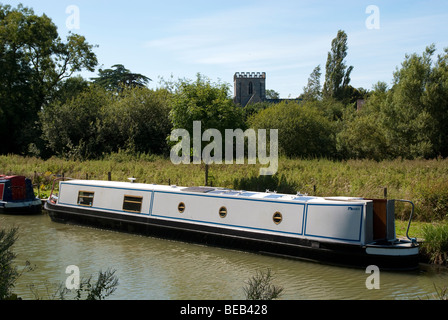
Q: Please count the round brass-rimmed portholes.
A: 3